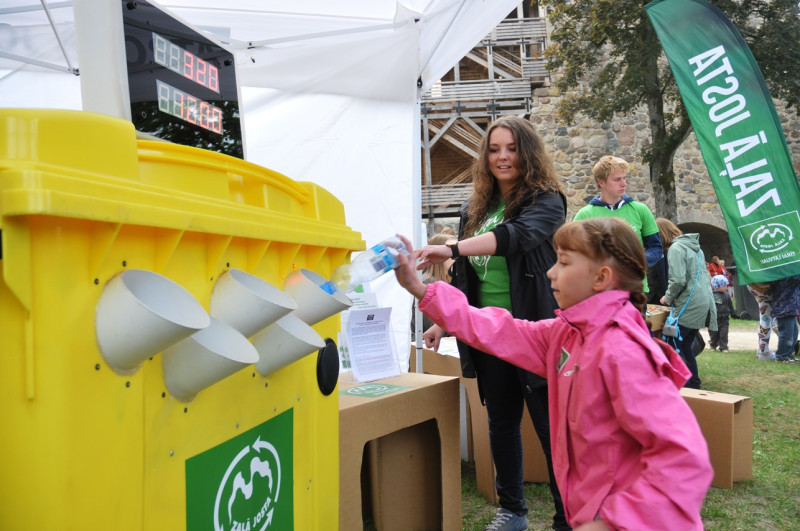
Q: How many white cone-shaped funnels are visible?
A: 5